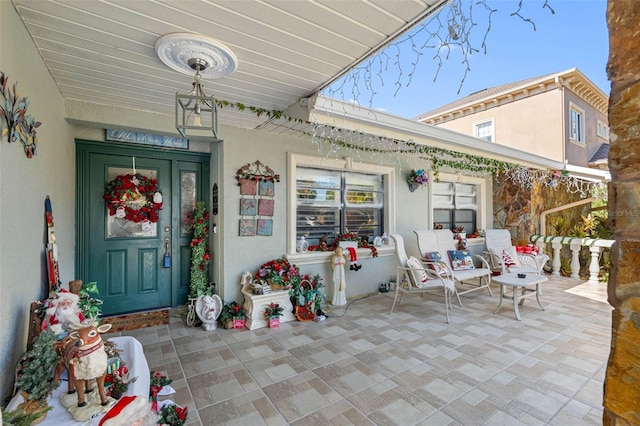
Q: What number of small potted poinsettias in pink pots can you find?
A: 2